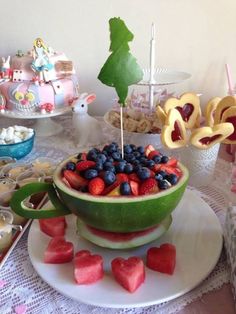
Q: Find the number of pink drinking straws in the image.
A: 1